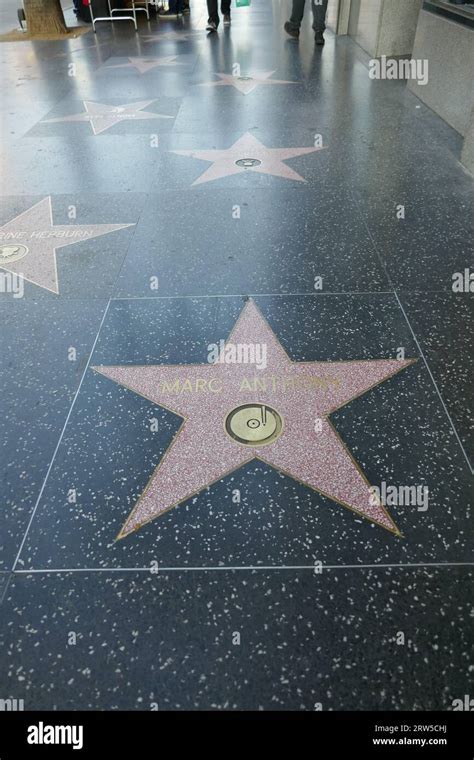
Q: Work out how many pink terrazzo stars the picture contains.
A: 7